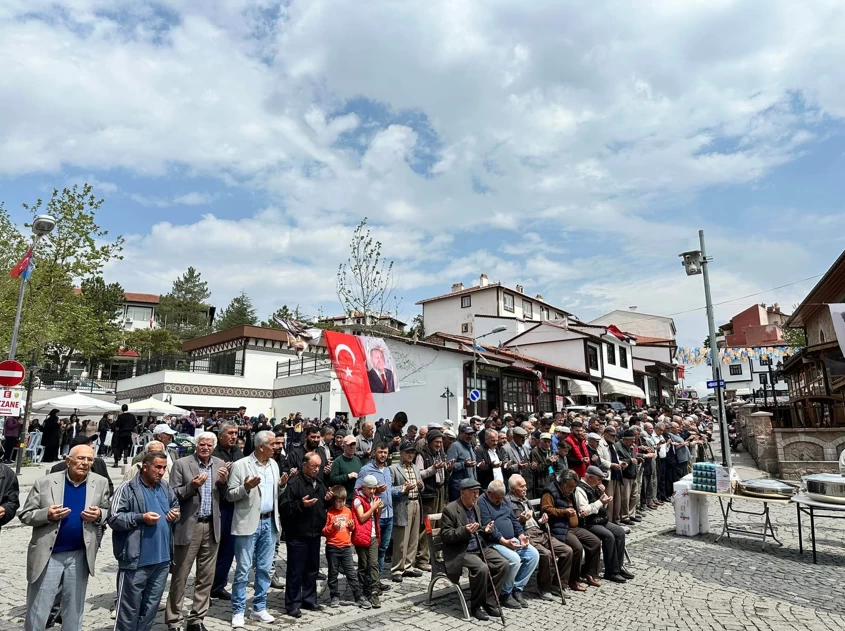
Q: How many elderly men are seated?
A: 5